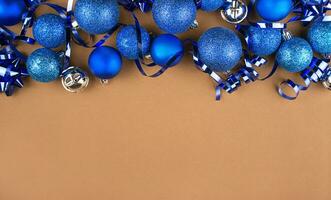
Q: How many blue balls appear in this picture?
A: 14